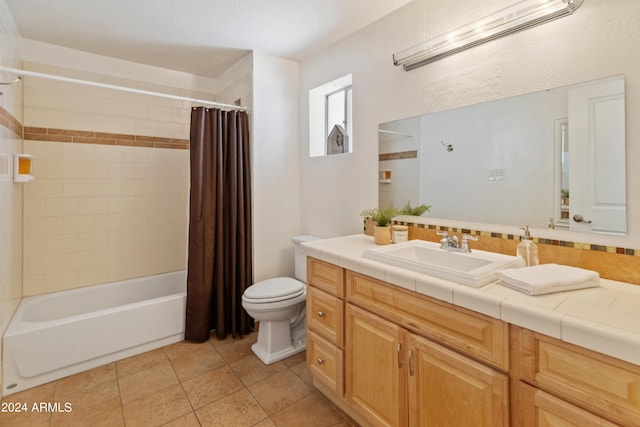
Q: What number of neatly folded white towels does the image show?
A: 1